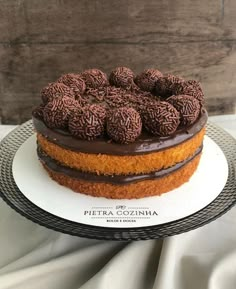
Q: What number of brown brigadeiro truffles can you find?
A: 12